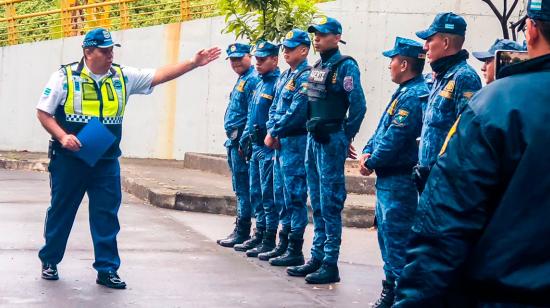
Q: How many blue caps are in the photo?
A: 9